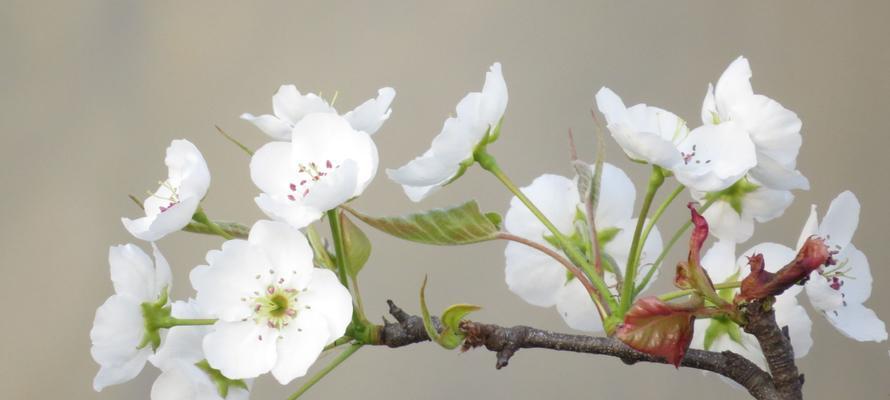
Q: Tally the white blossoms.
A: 14